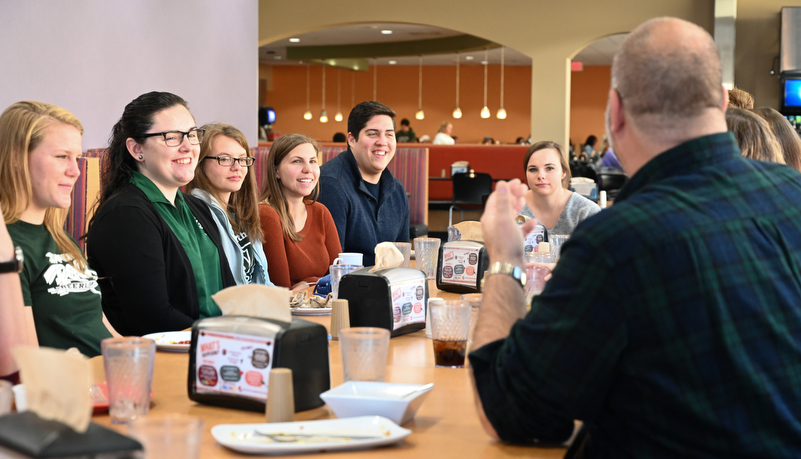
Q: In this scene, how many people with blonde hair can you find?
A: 1